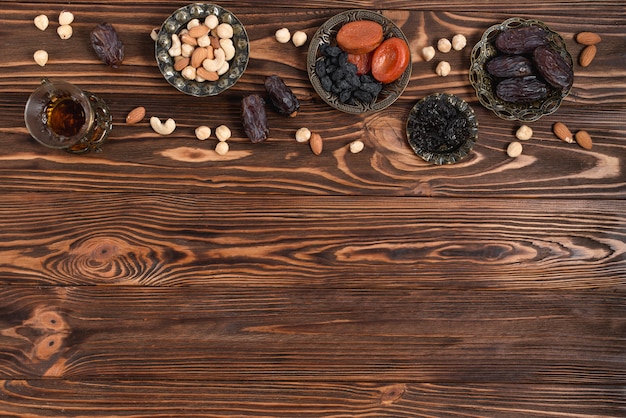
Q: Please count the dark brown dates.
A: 7